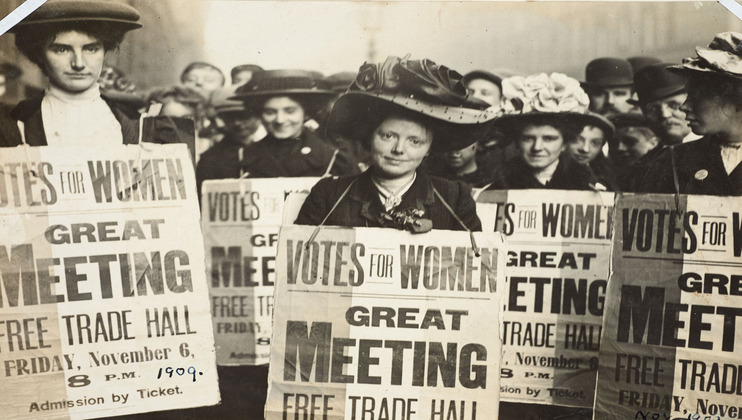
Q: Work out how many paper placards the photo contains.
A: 5